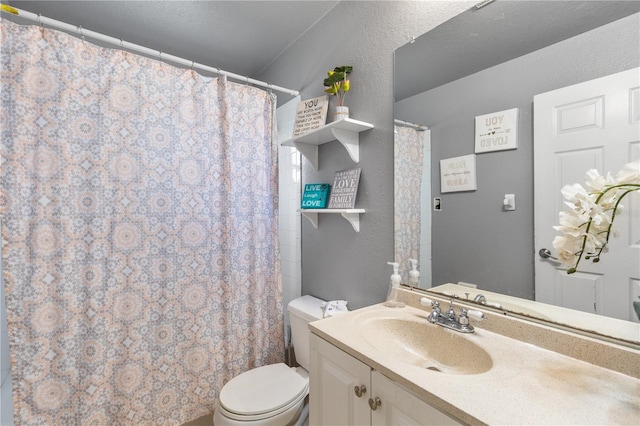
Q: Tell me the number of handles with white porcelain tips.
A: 2